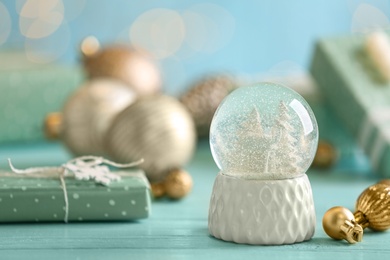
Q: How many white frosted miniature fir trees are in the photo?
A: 2